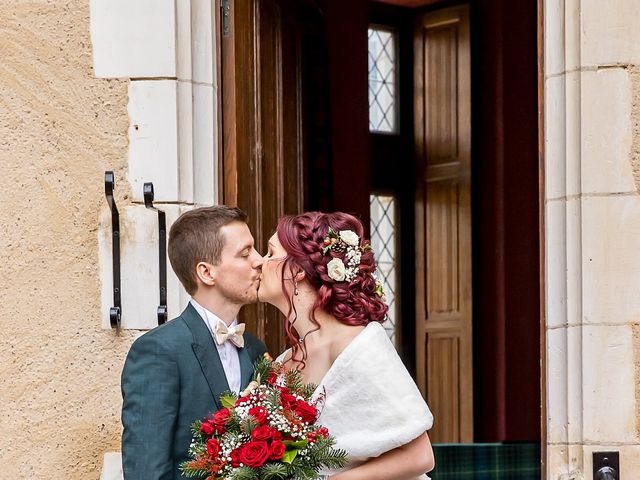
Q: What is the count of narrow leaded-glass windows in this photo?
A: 2